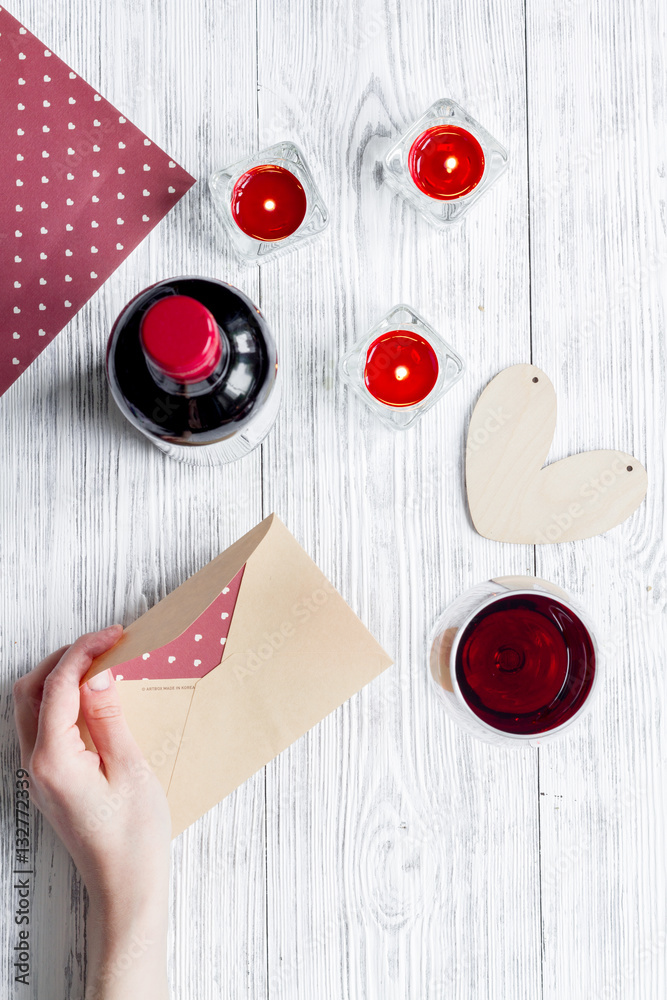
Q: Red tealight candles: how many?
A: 3